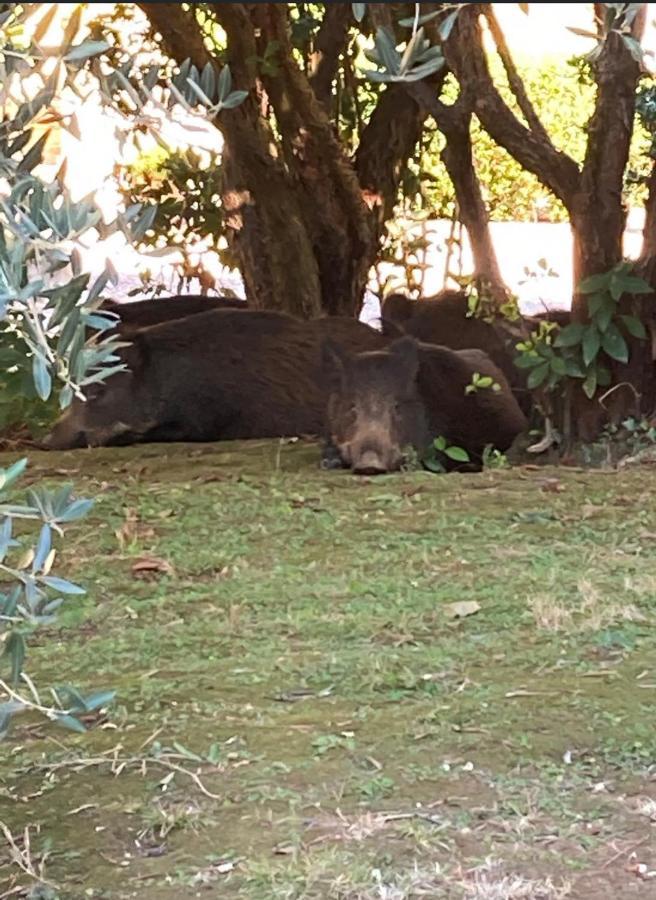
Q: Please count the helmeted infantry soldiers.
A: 0